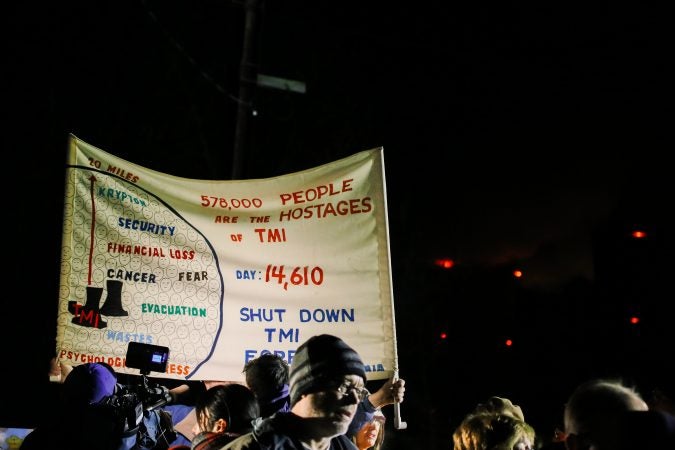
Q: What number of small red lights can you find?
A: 6